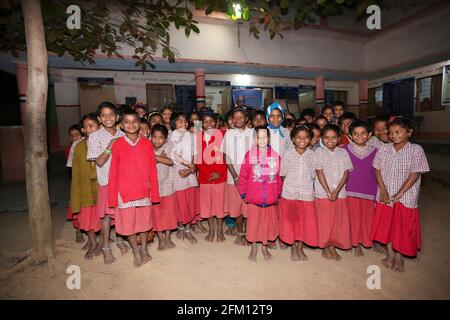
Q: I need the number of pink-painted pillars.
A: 4